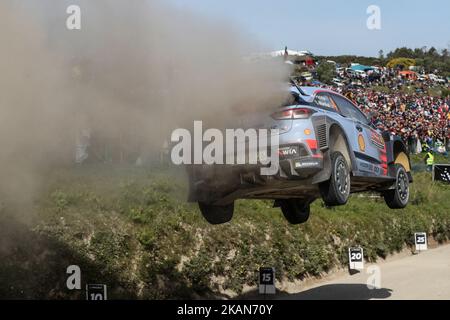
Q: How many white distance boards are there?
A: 4